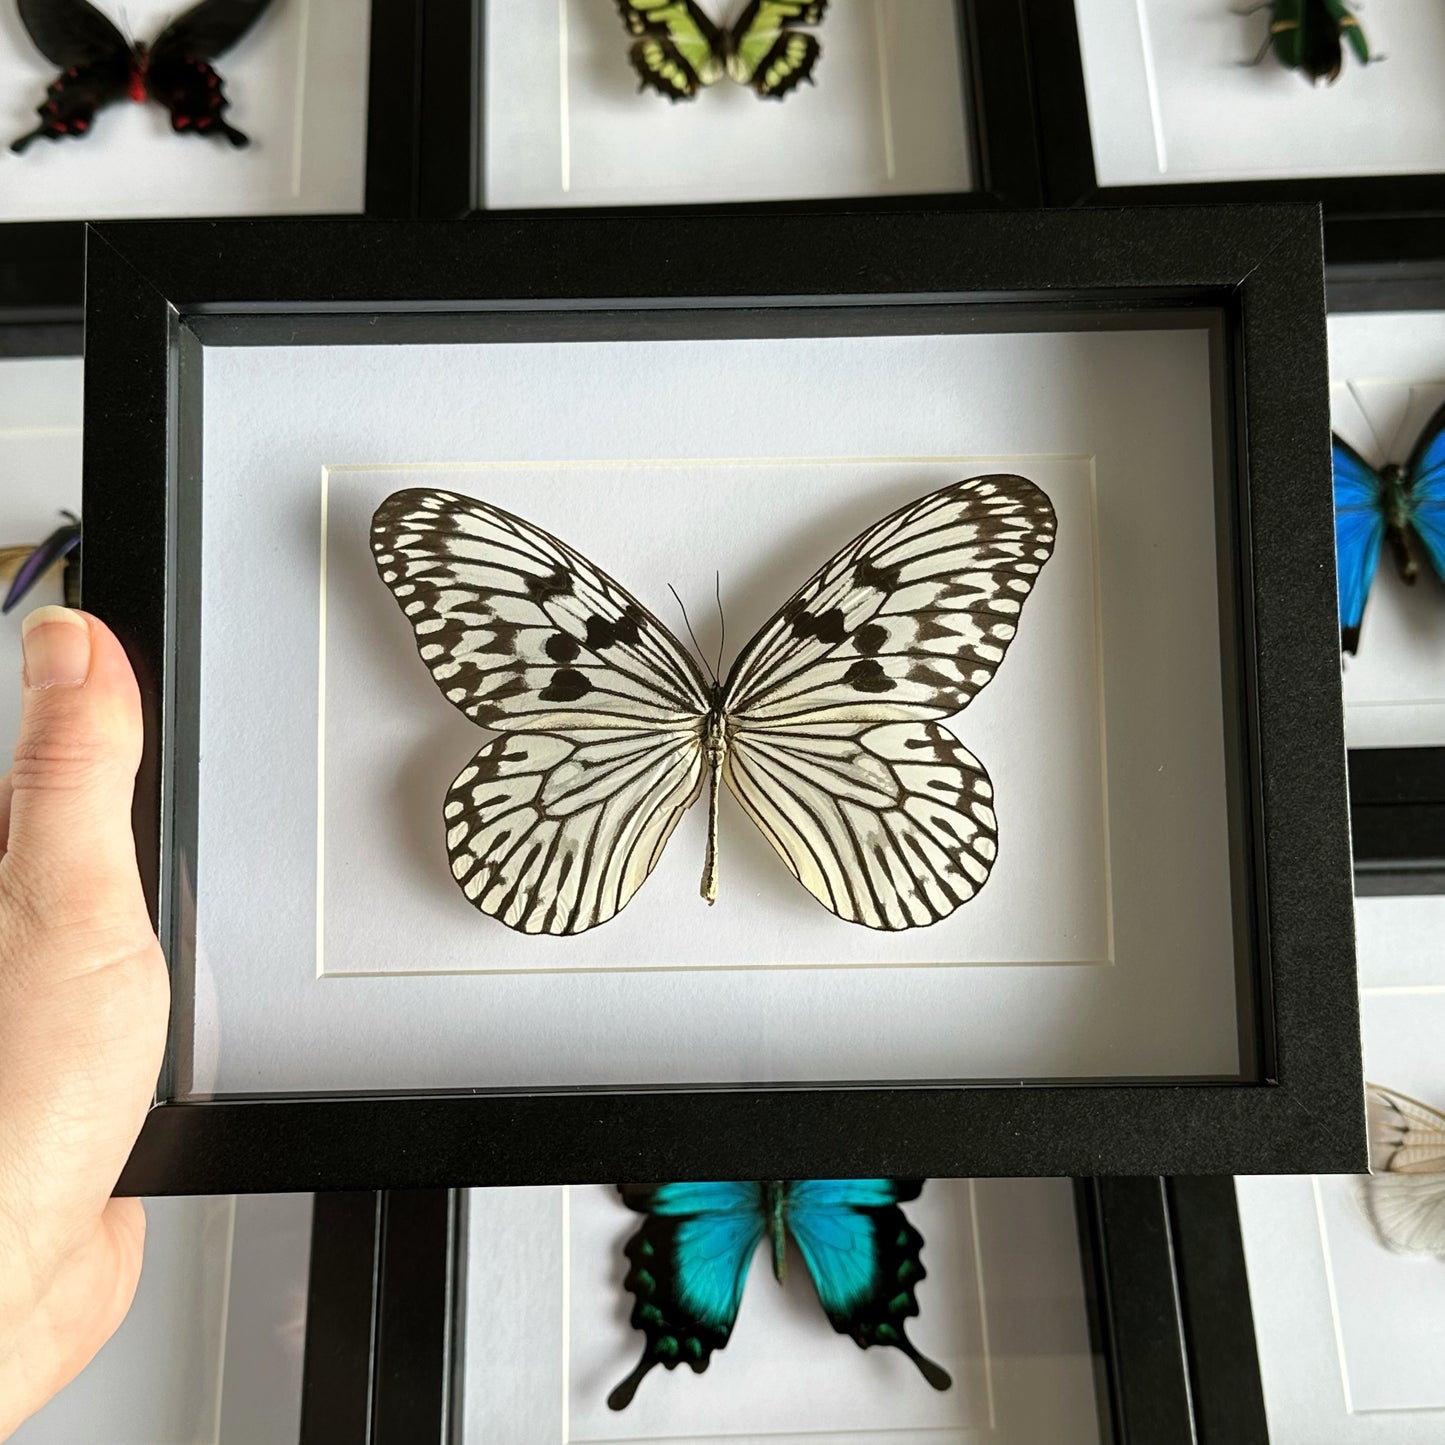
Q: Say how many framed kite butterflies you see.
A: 1